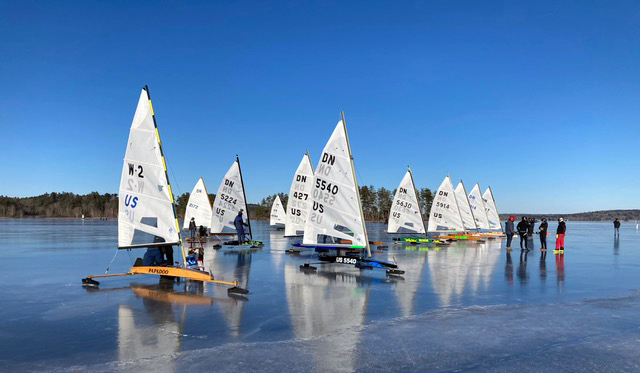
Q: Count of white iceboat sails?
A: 11